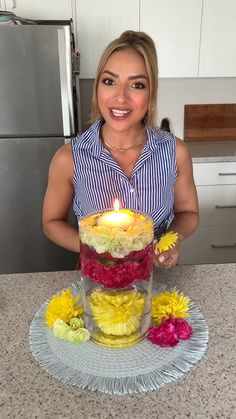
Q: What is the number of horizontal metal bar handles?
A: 3